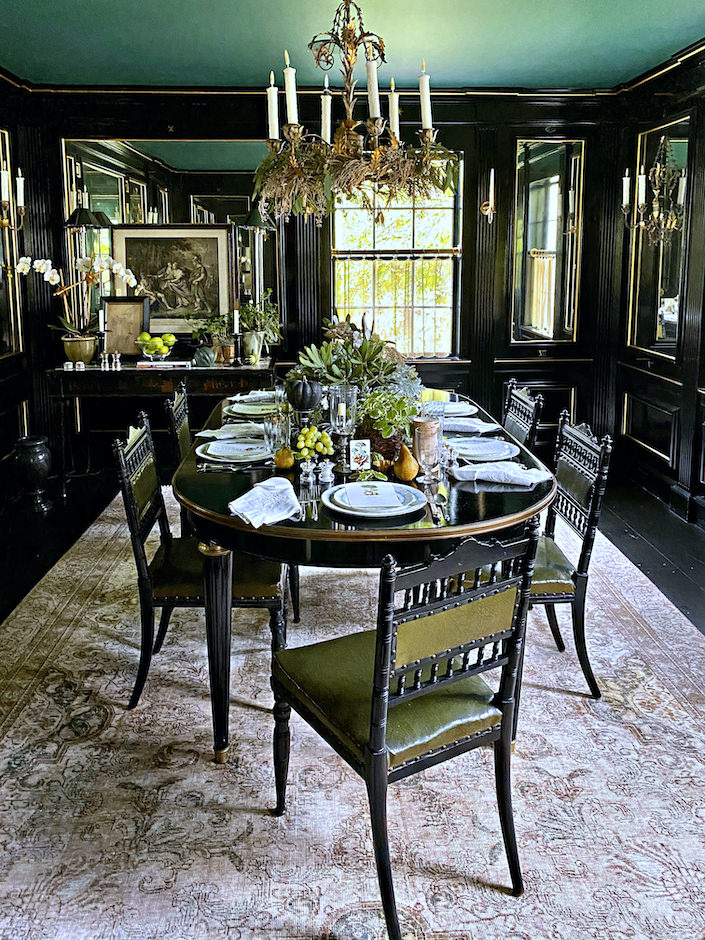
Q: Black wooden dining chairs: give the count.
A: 5